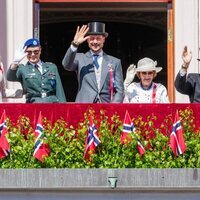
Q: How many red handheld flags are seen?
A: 5